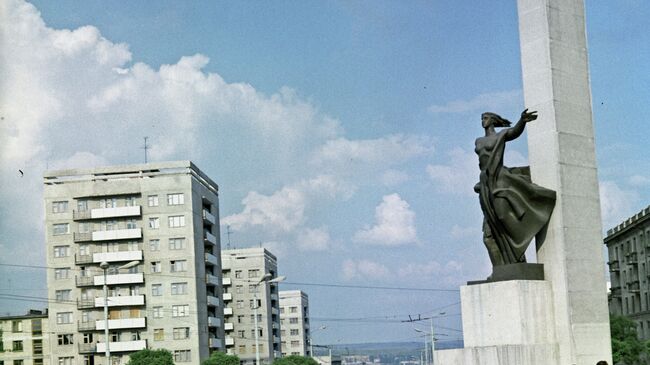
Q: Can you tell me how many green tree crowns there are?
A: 4